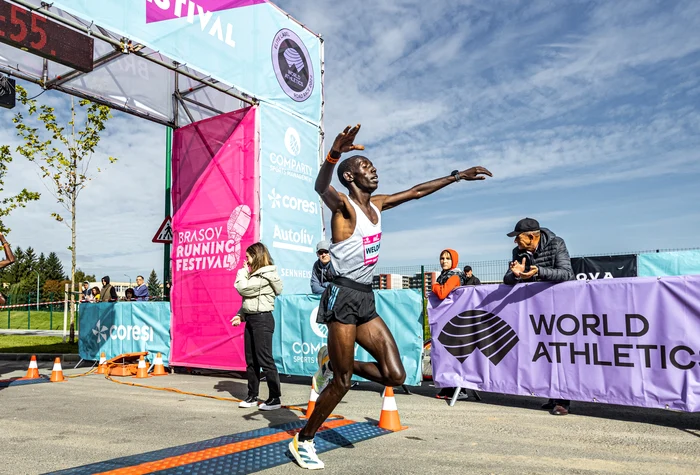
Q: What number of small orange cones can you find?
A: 7